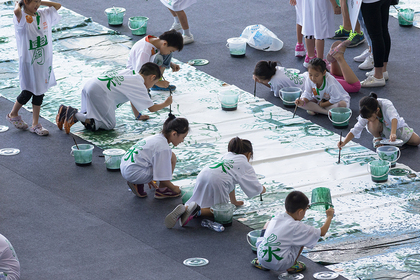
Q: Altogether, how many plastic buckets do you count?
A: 15